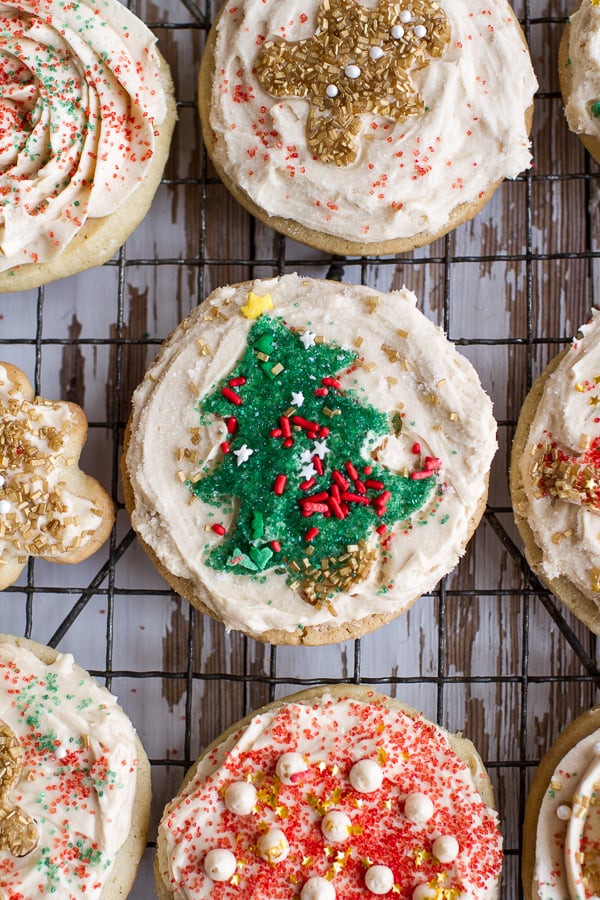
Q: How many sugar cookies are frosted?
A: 9